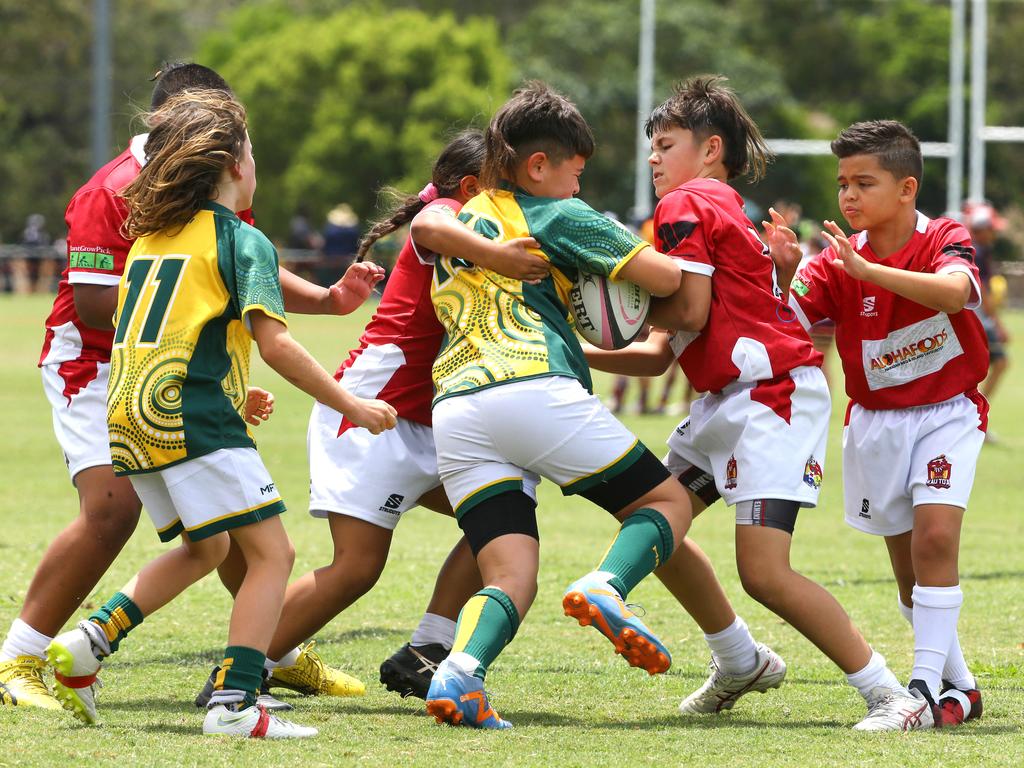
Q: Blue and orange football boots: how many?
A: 2